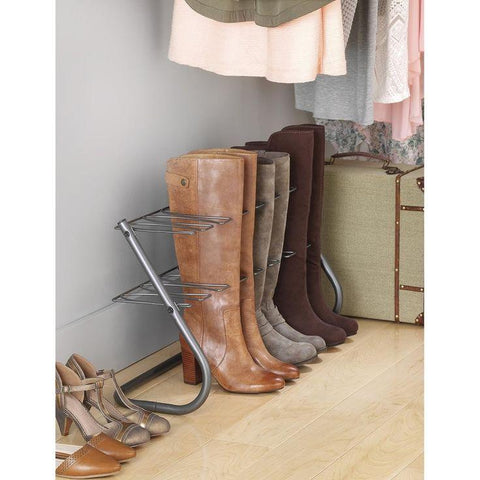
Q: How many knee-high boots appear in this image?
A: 6